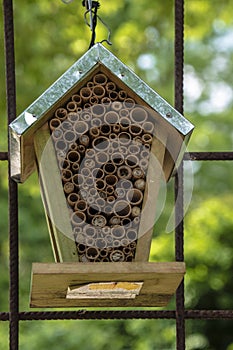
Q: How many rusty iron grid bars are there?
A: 4